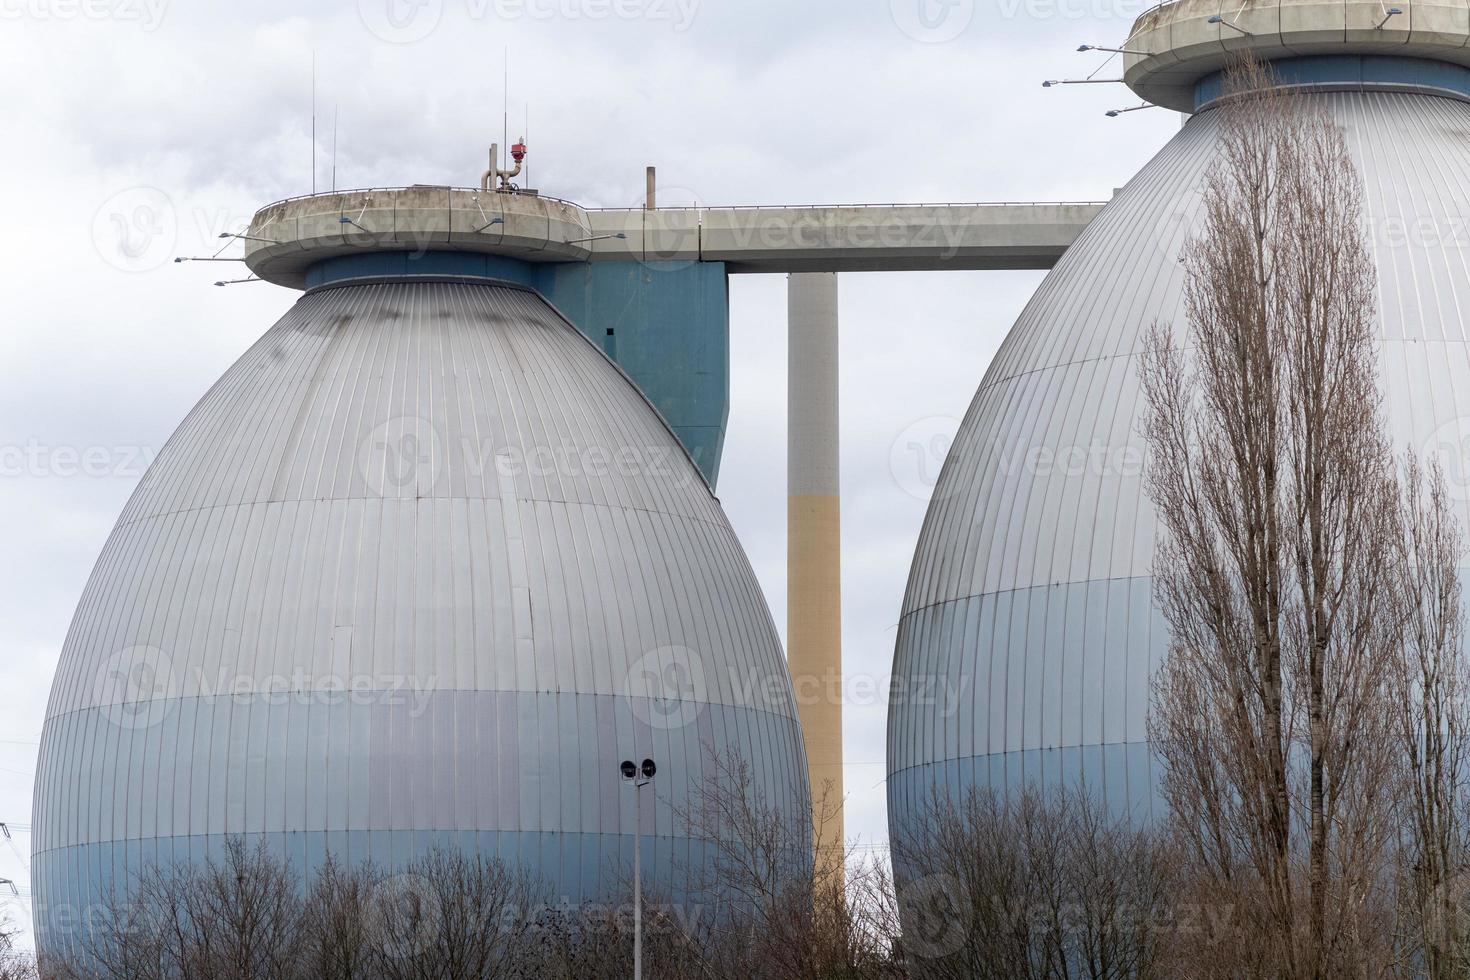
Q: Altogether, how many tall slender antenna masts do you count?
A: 4